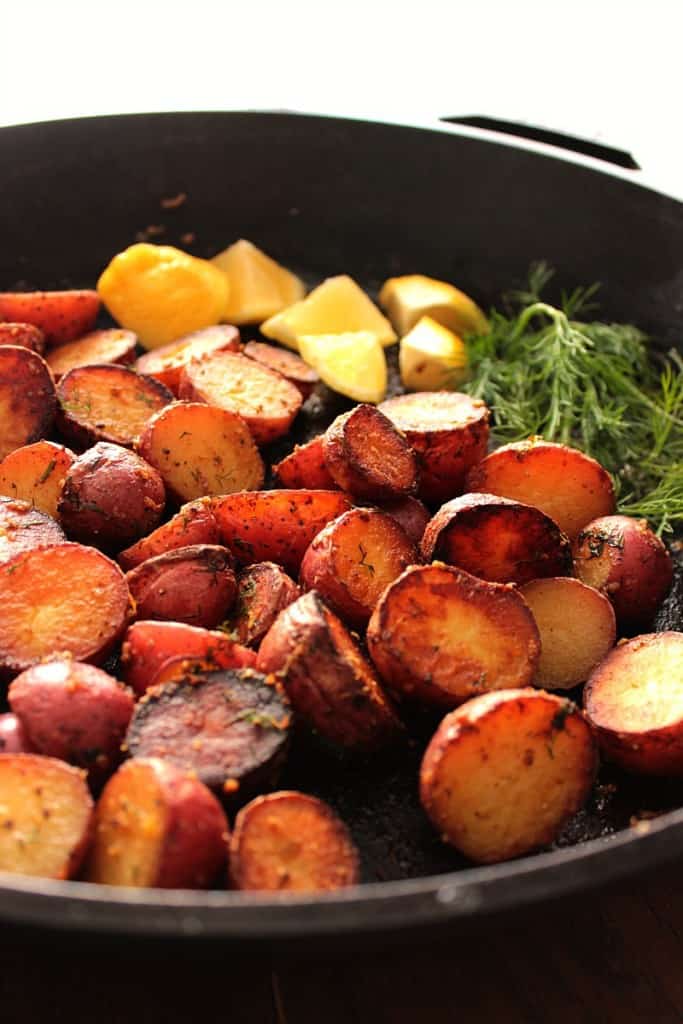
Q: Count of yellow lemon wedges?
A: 6